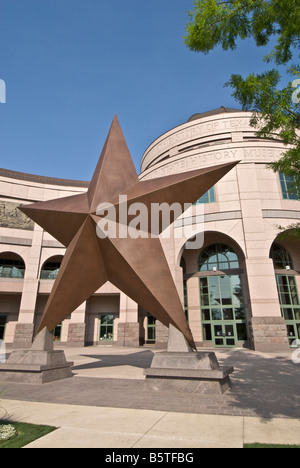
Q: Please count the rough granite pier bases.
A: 5